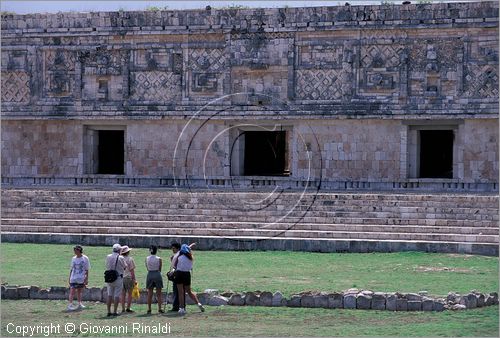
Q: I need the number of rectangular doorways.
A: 3